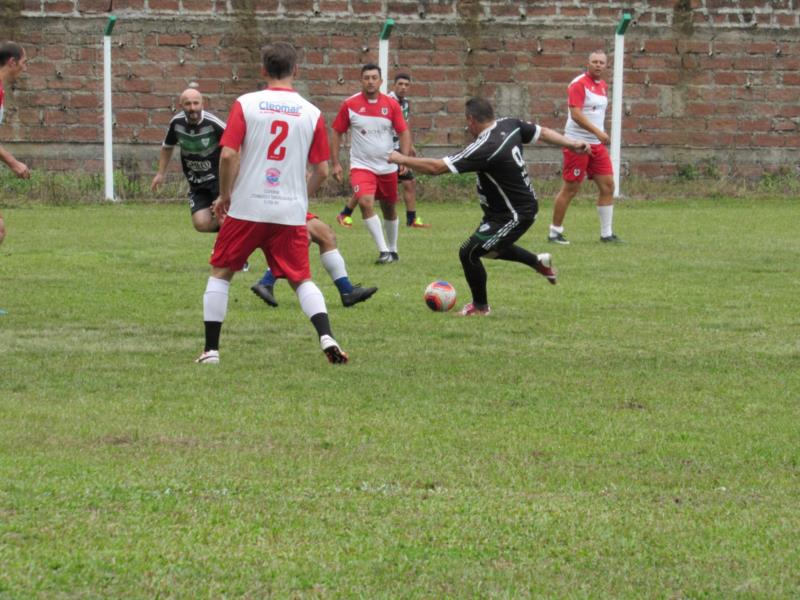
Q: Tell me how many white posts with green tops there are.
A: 3